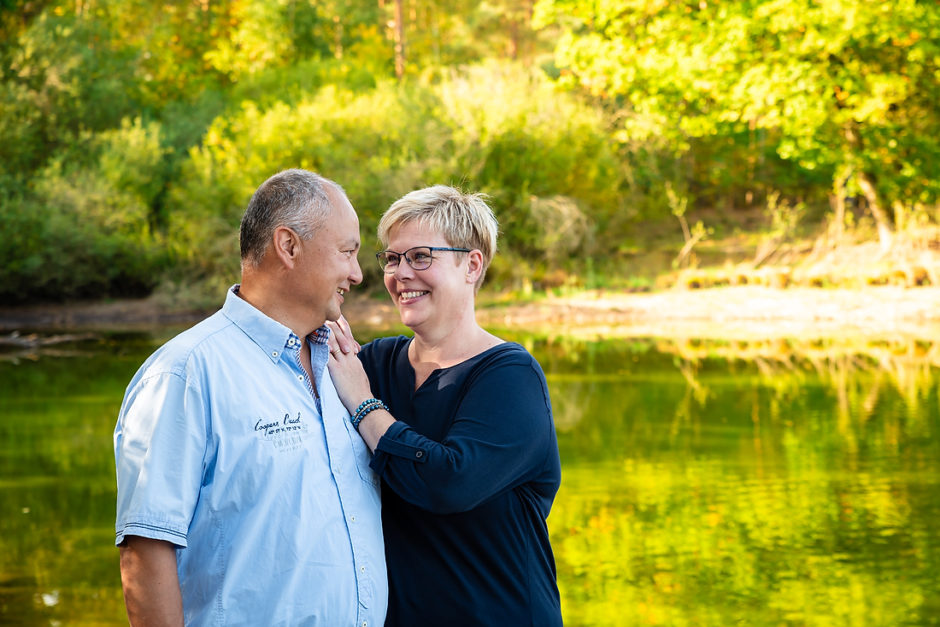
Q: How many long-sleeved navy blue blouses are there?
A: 1